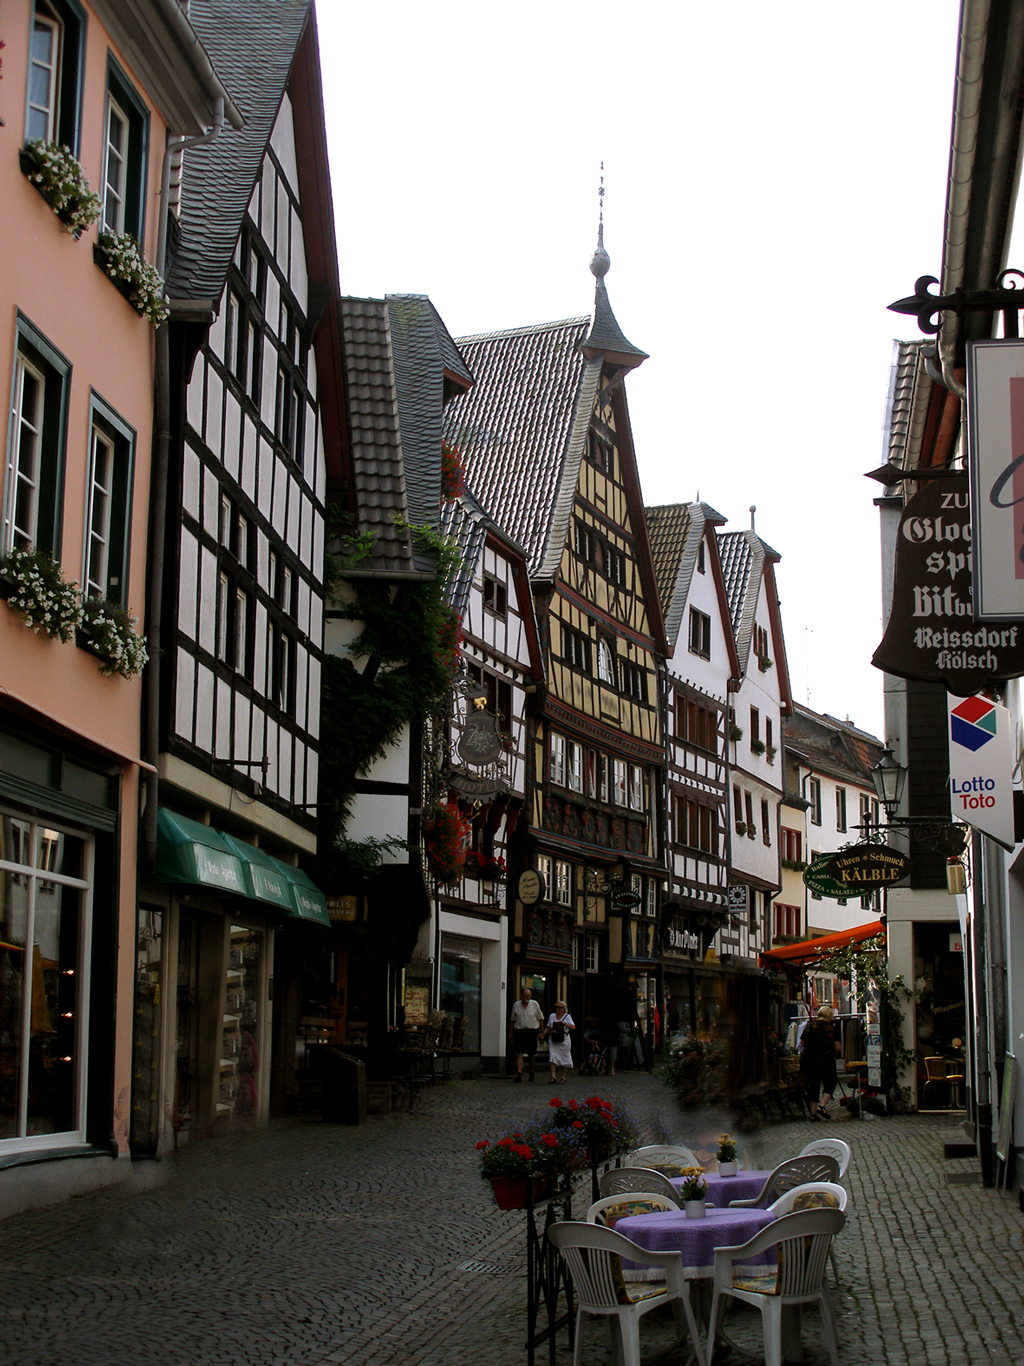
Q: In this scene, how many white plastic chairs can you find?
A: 8